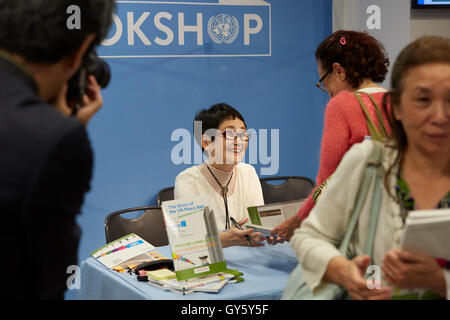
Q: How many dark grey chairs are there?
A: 3